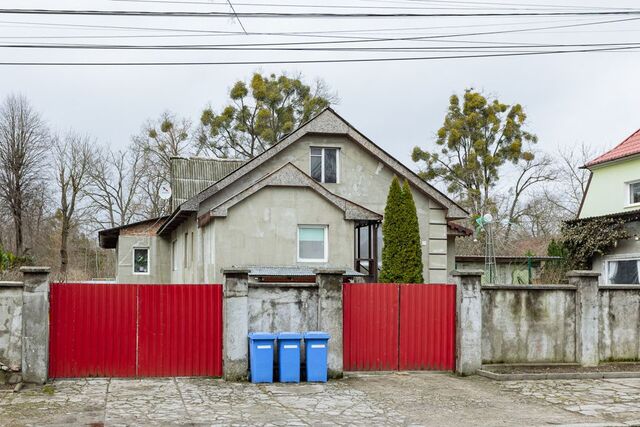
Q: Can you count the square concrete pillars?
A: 5